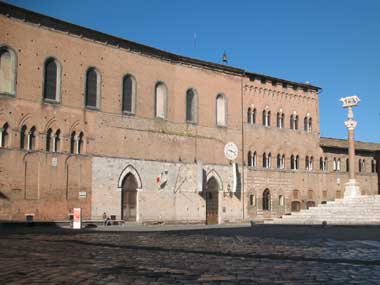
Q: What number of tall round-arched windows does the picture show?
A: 7